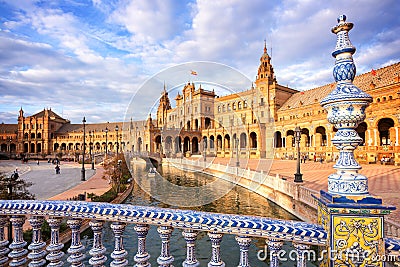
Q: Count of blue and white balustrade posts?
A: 14